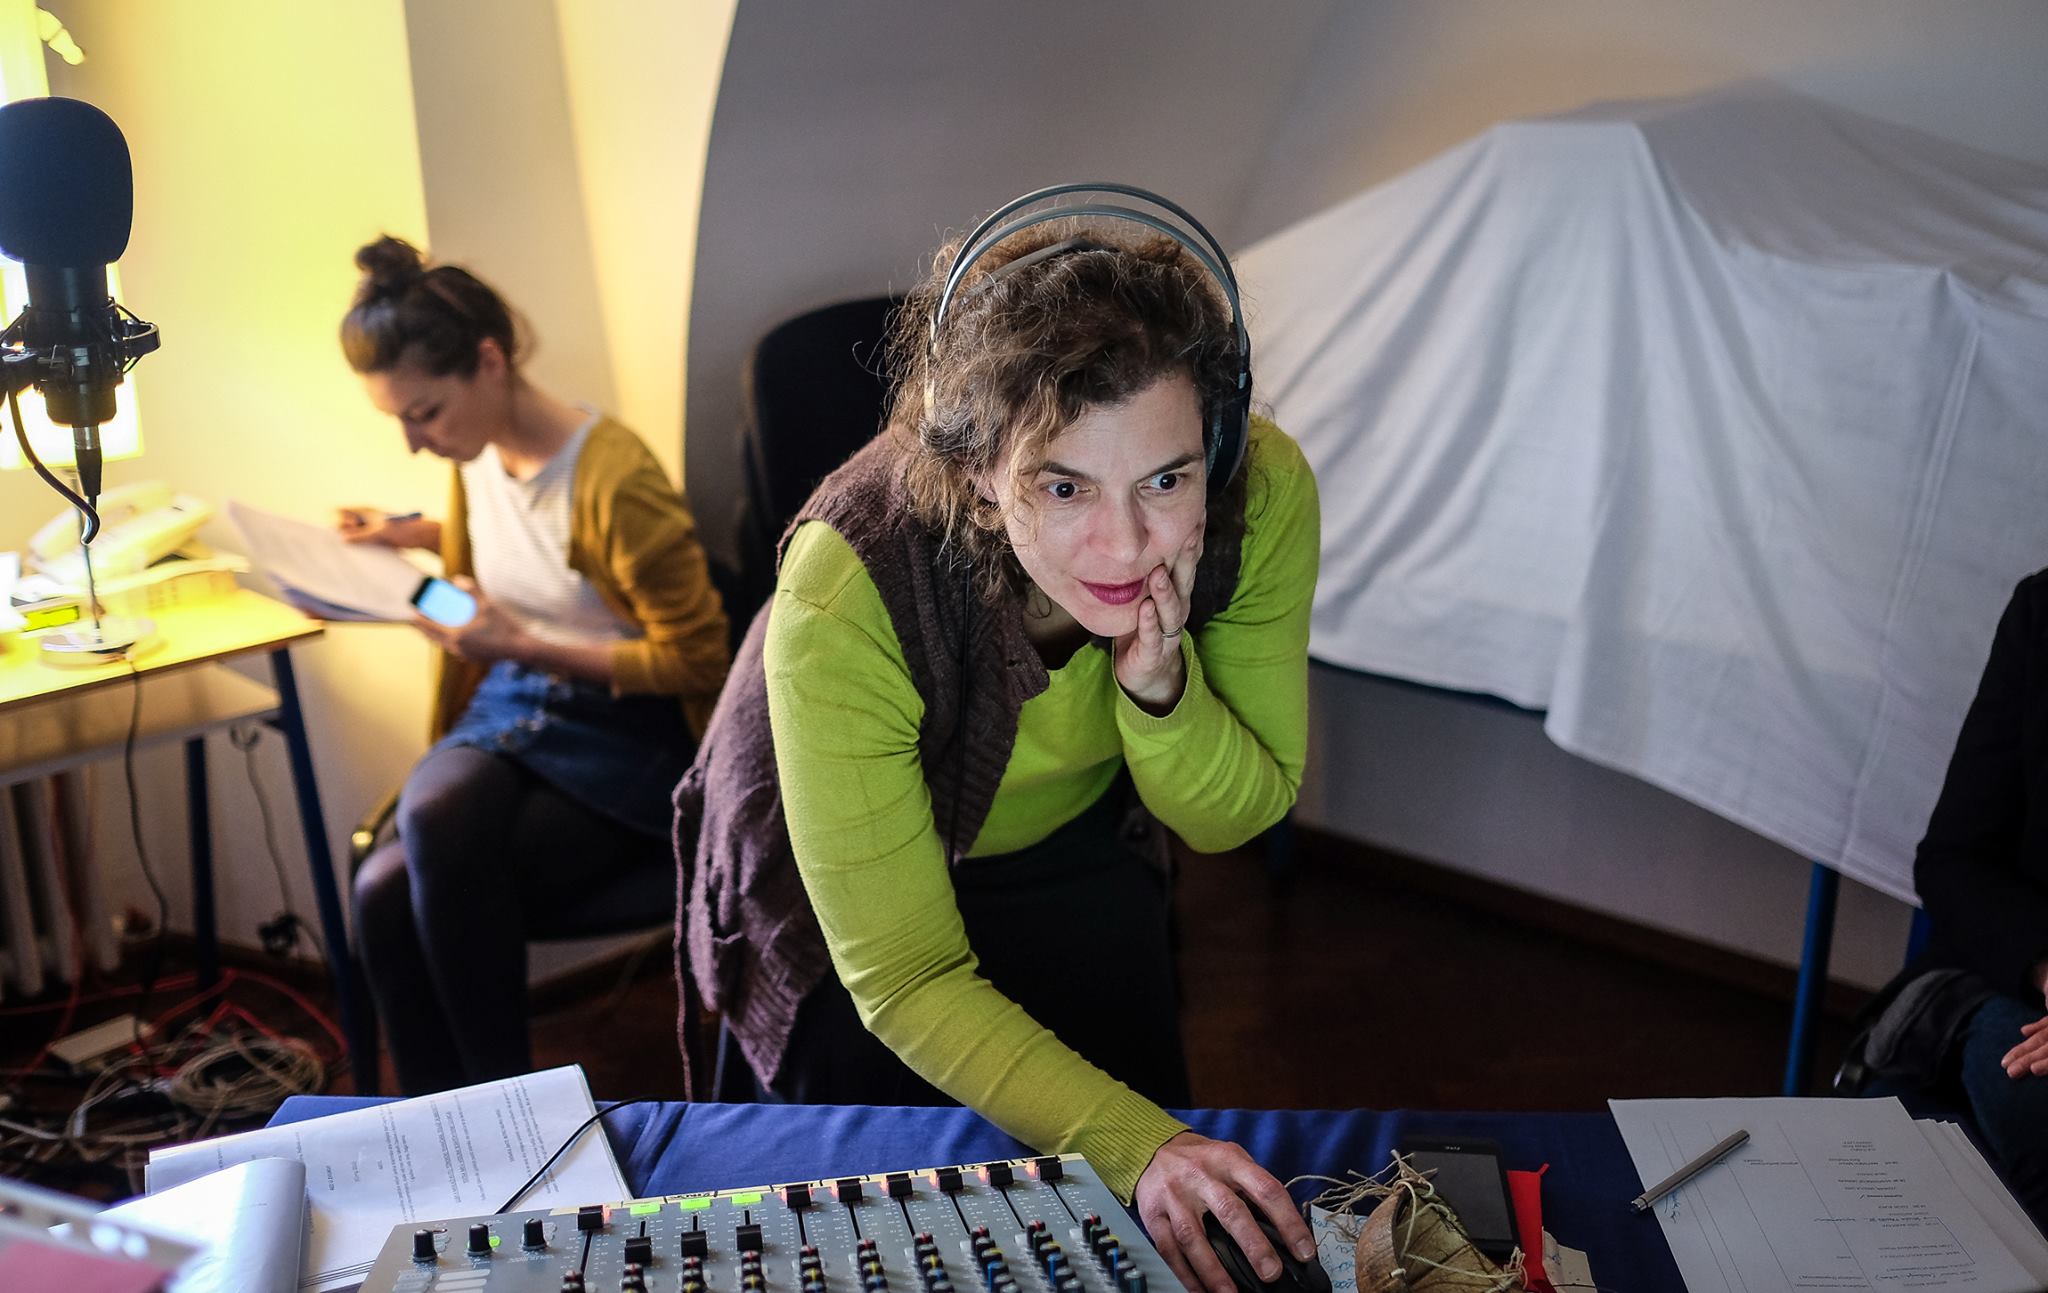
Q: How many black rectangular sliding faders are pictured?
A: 10